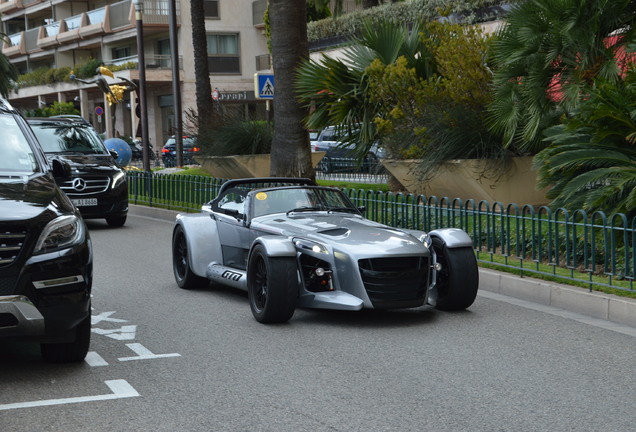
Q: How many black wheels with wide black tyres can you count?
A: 3